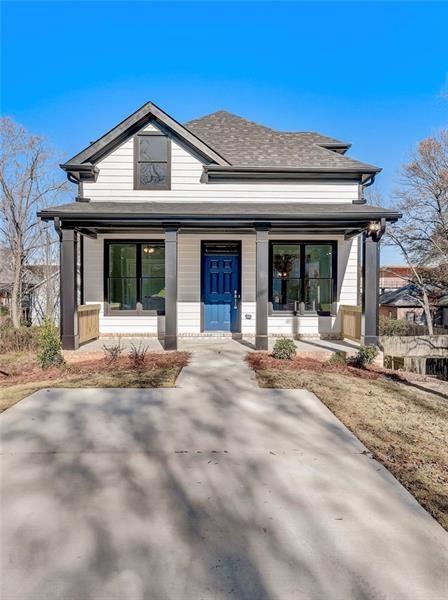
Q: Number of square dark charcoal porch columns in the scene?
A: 4